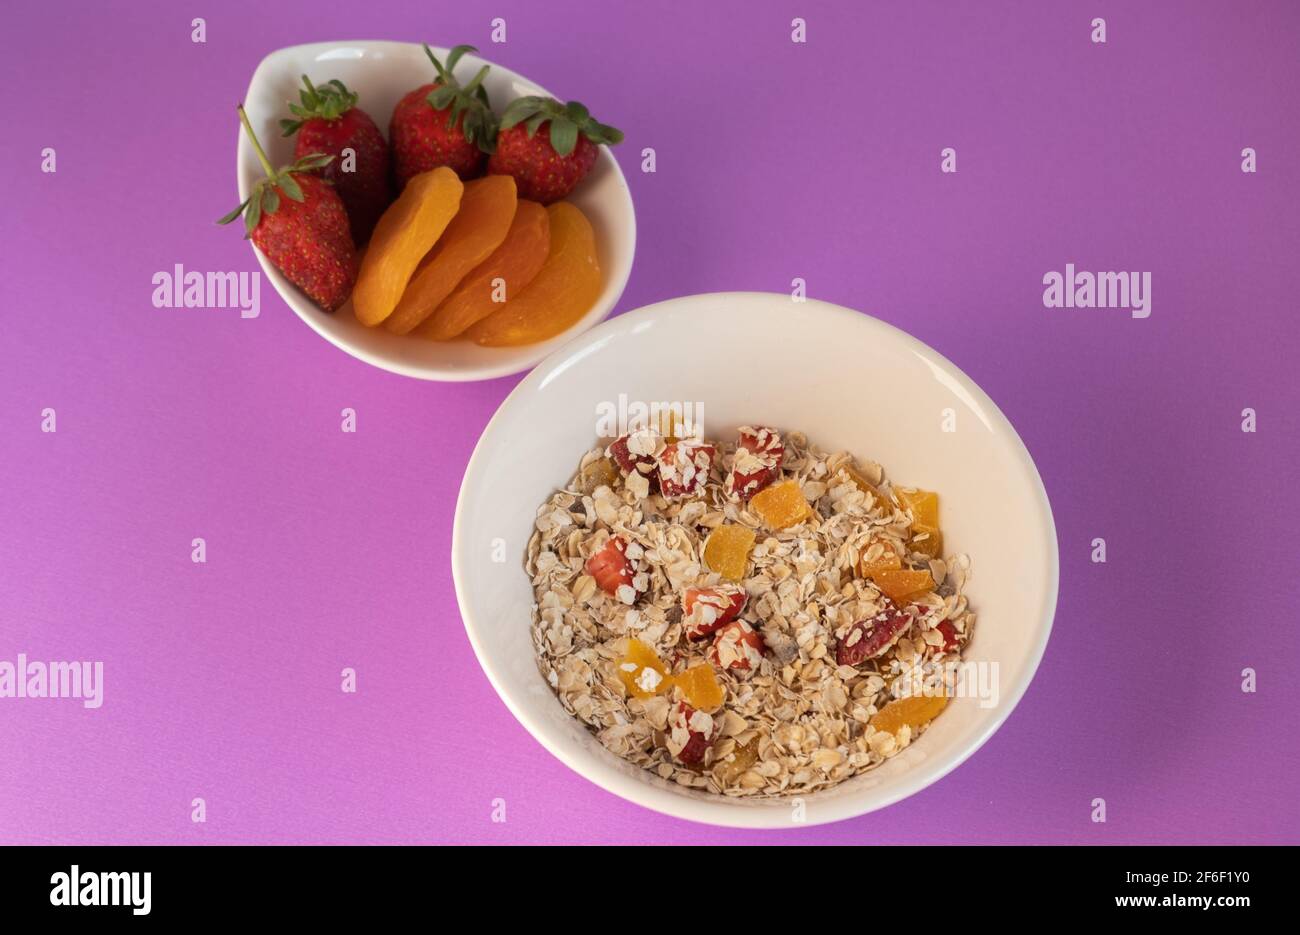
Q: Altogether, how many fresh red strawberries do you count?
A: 4